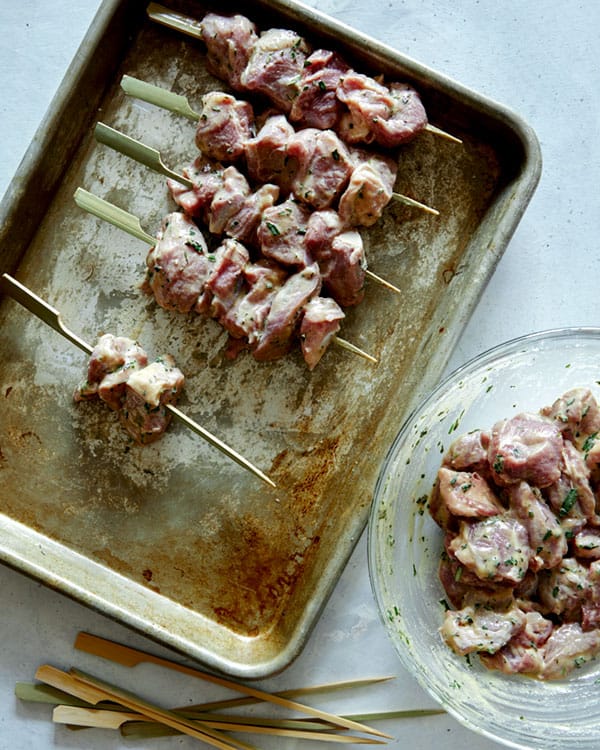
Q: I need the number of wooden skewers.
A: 12